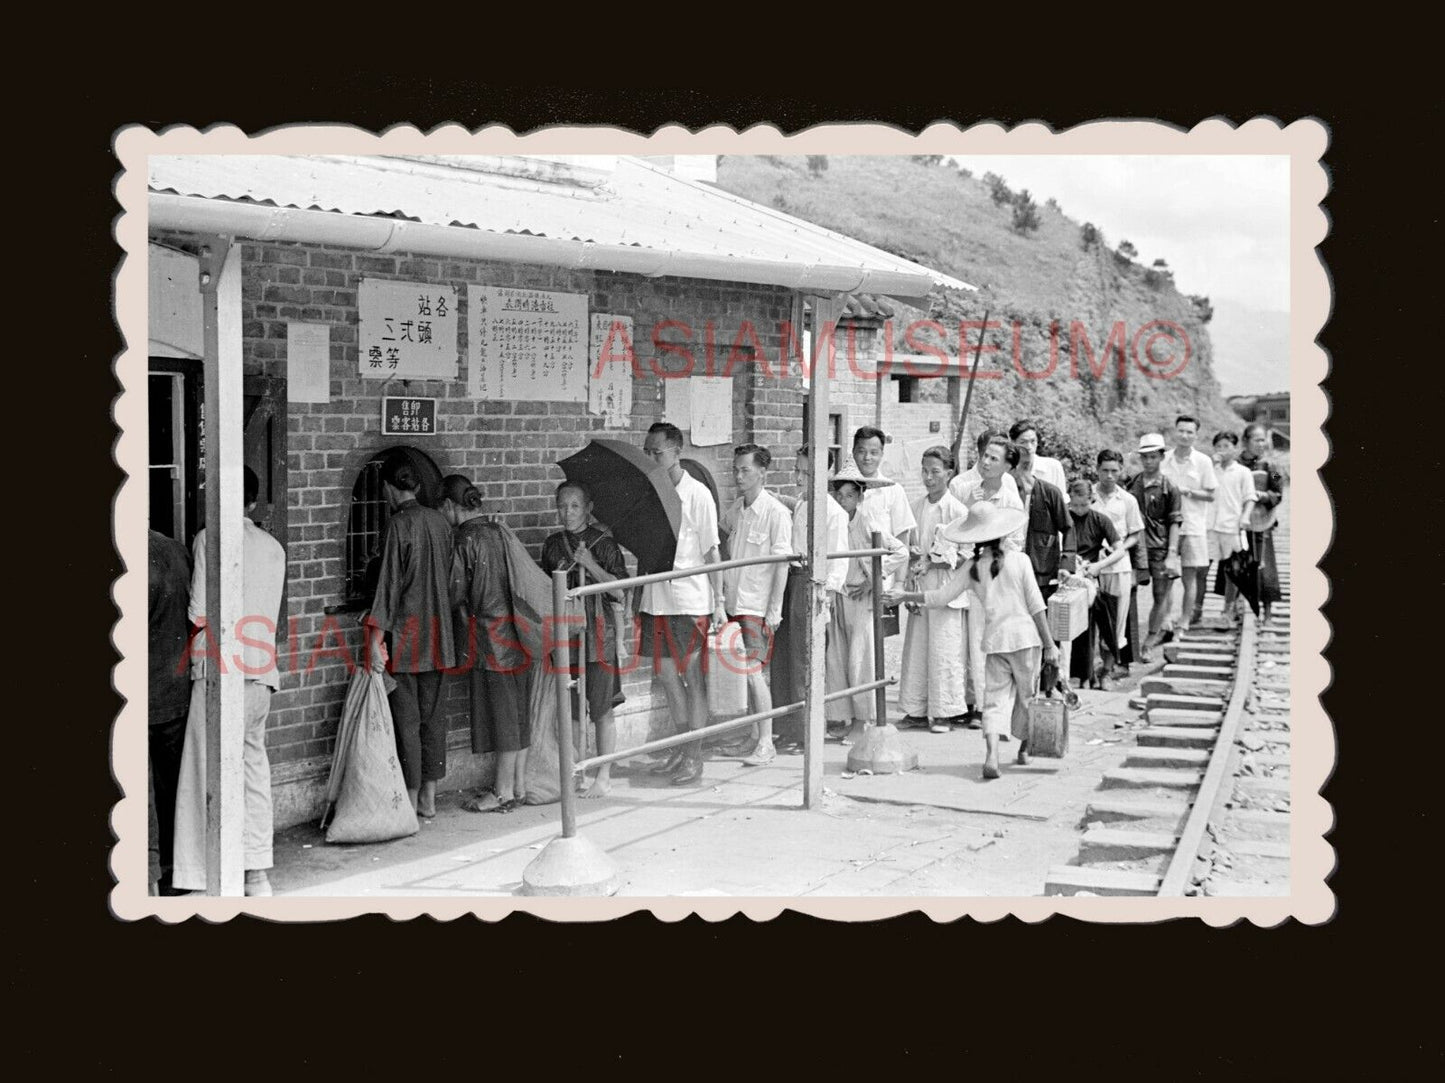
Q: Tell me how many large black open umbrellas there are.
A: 1